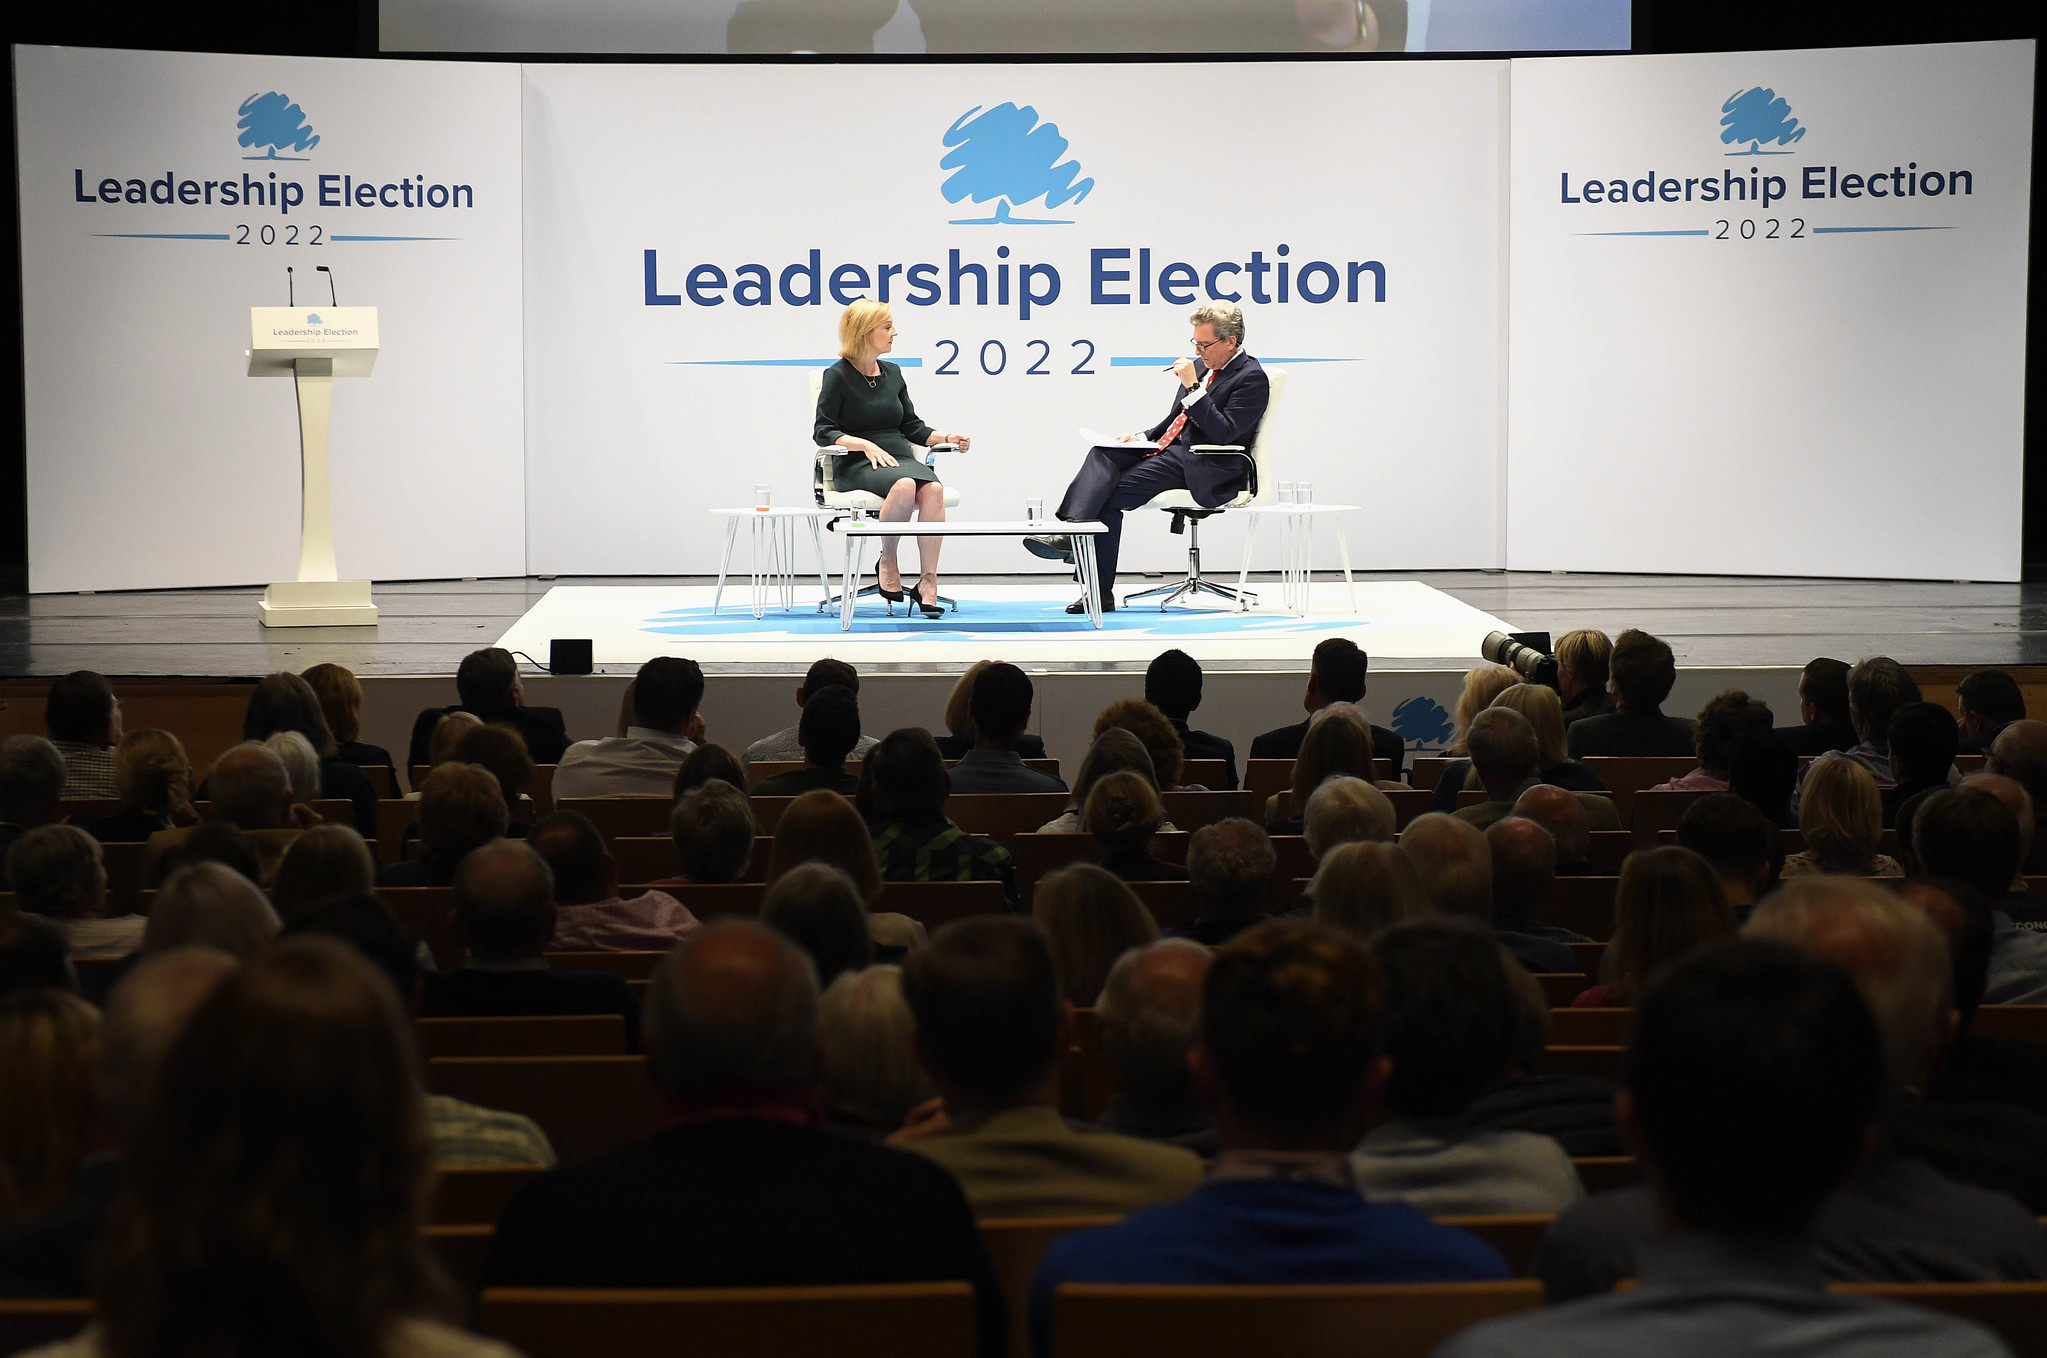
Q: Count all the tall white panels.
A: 3